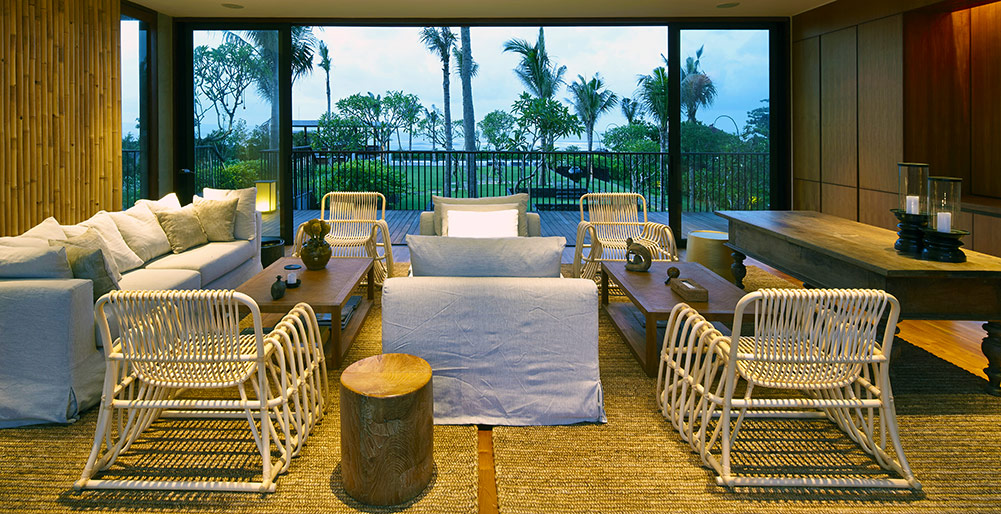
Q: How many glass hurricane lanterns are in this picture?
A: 2